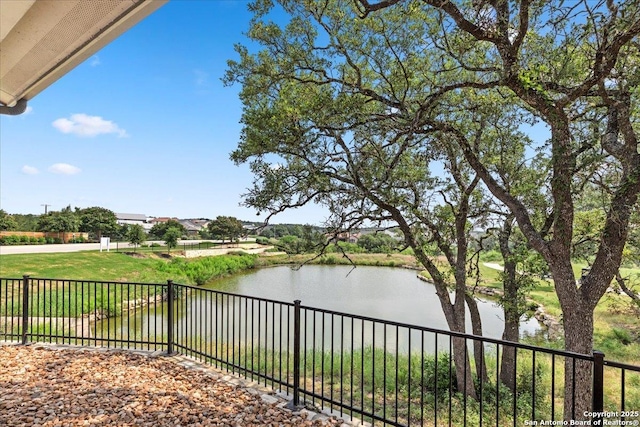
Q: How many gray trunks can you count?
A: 4